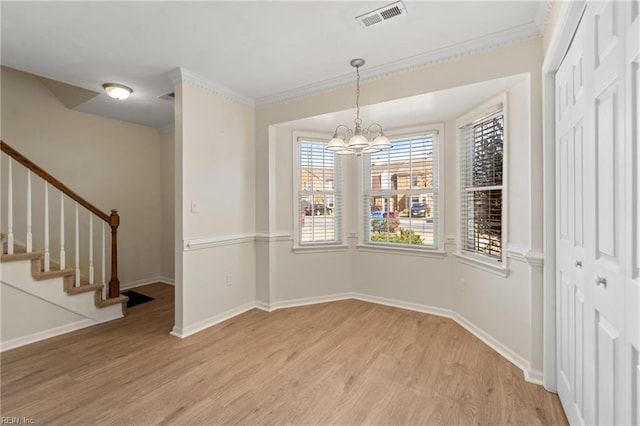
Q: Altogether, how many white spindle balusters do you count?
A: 7